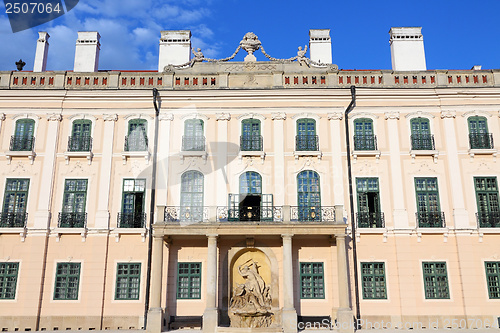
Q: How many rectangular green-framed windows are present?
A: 14